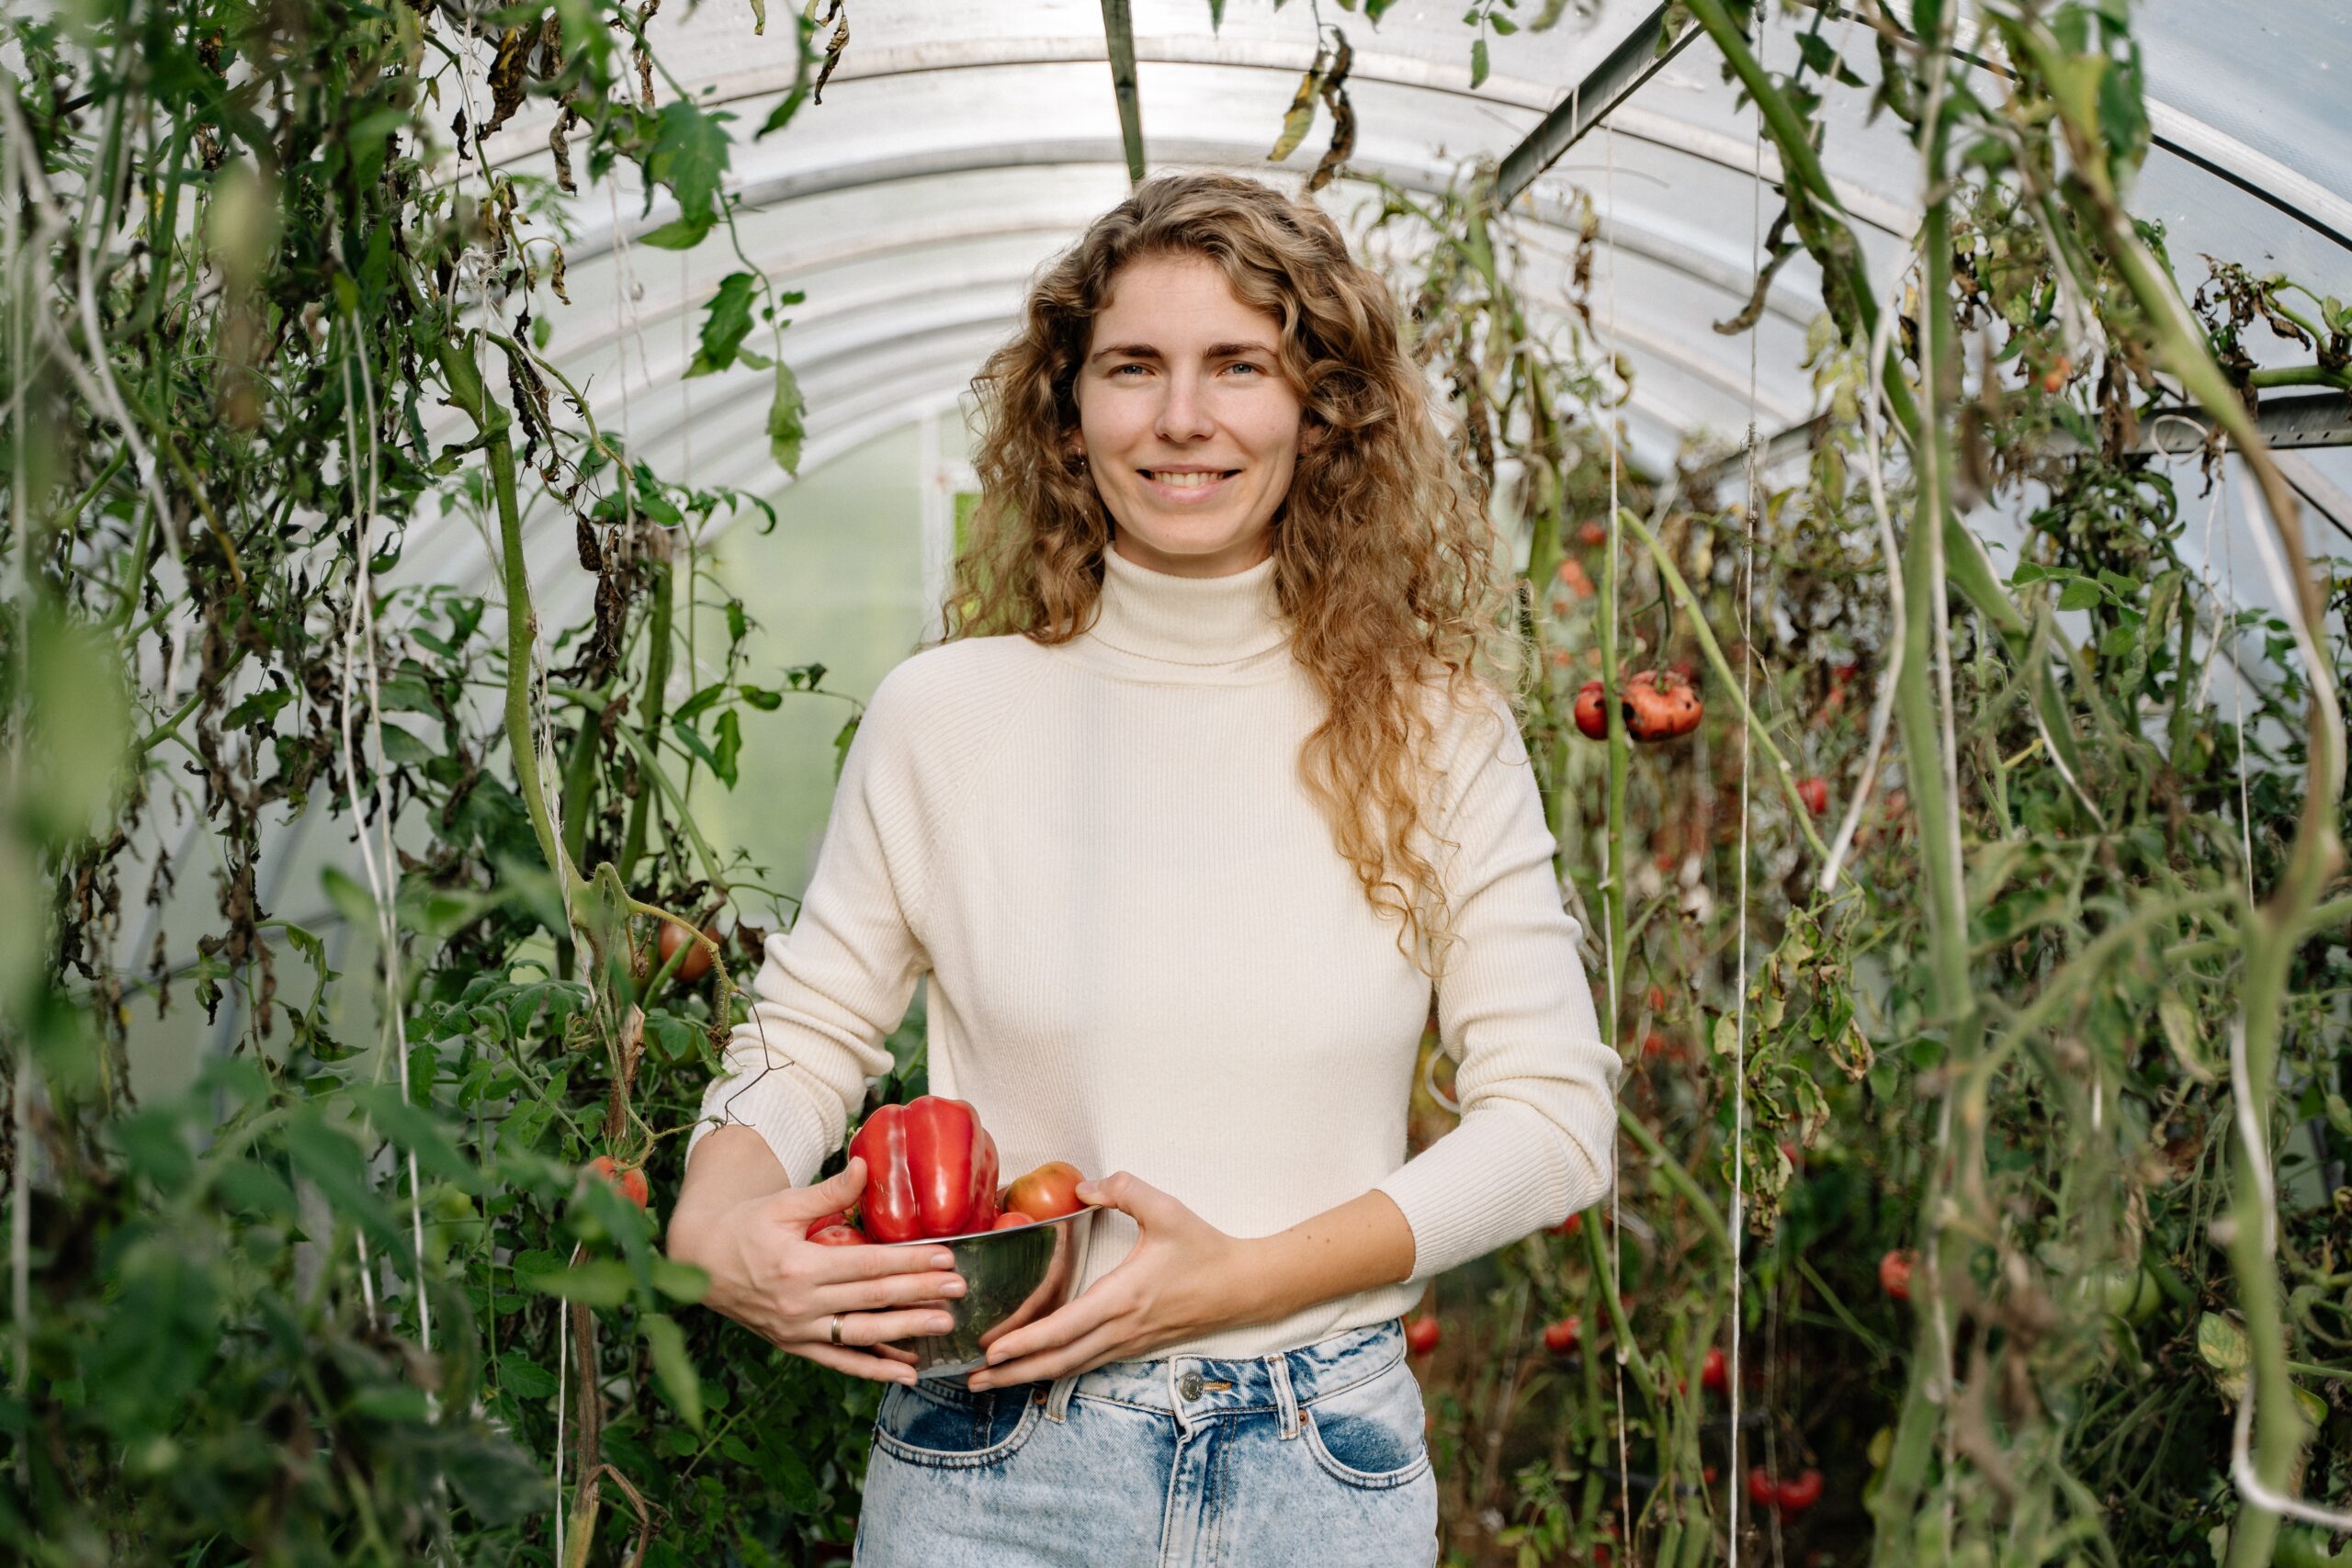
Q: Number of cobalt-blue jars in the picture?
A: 0